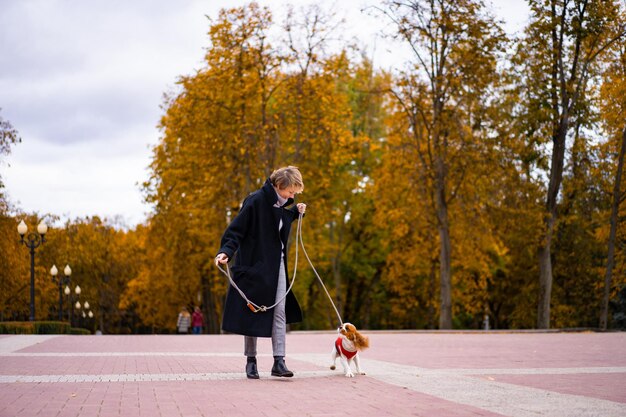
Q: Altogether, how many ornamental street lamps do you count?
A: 5